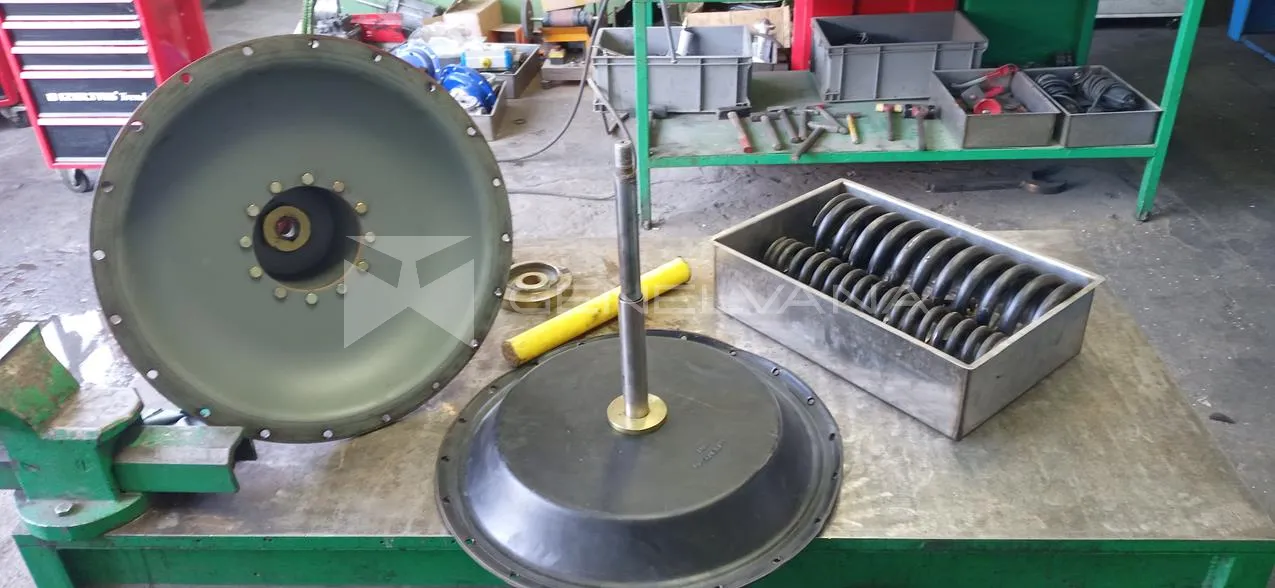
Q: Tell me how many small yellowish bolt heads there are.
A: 12